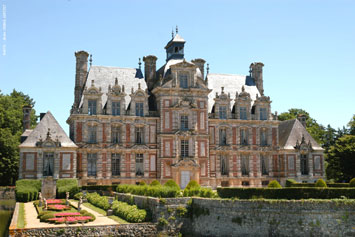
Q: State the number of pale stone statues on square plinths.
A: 4